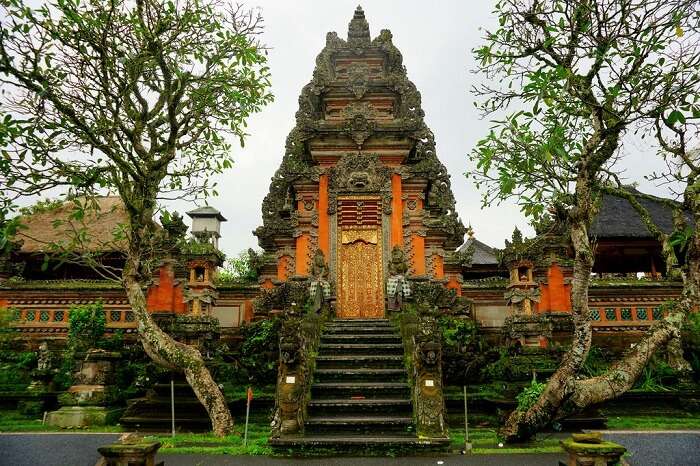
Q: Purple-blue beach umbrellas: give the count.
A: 0